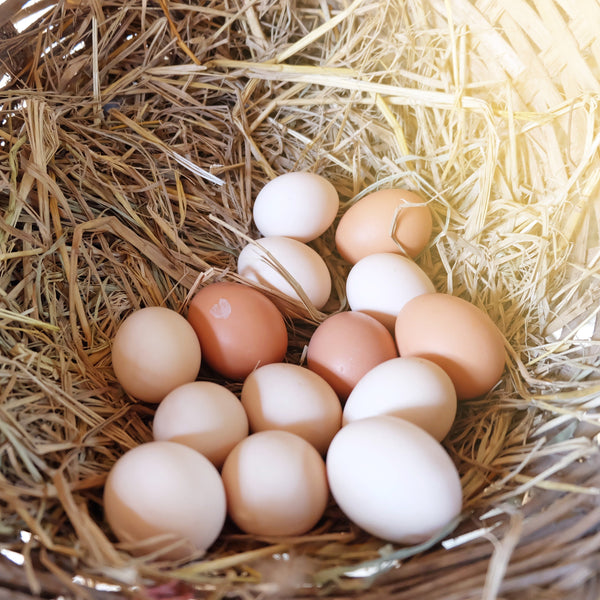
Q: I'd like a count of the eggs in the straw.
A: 14